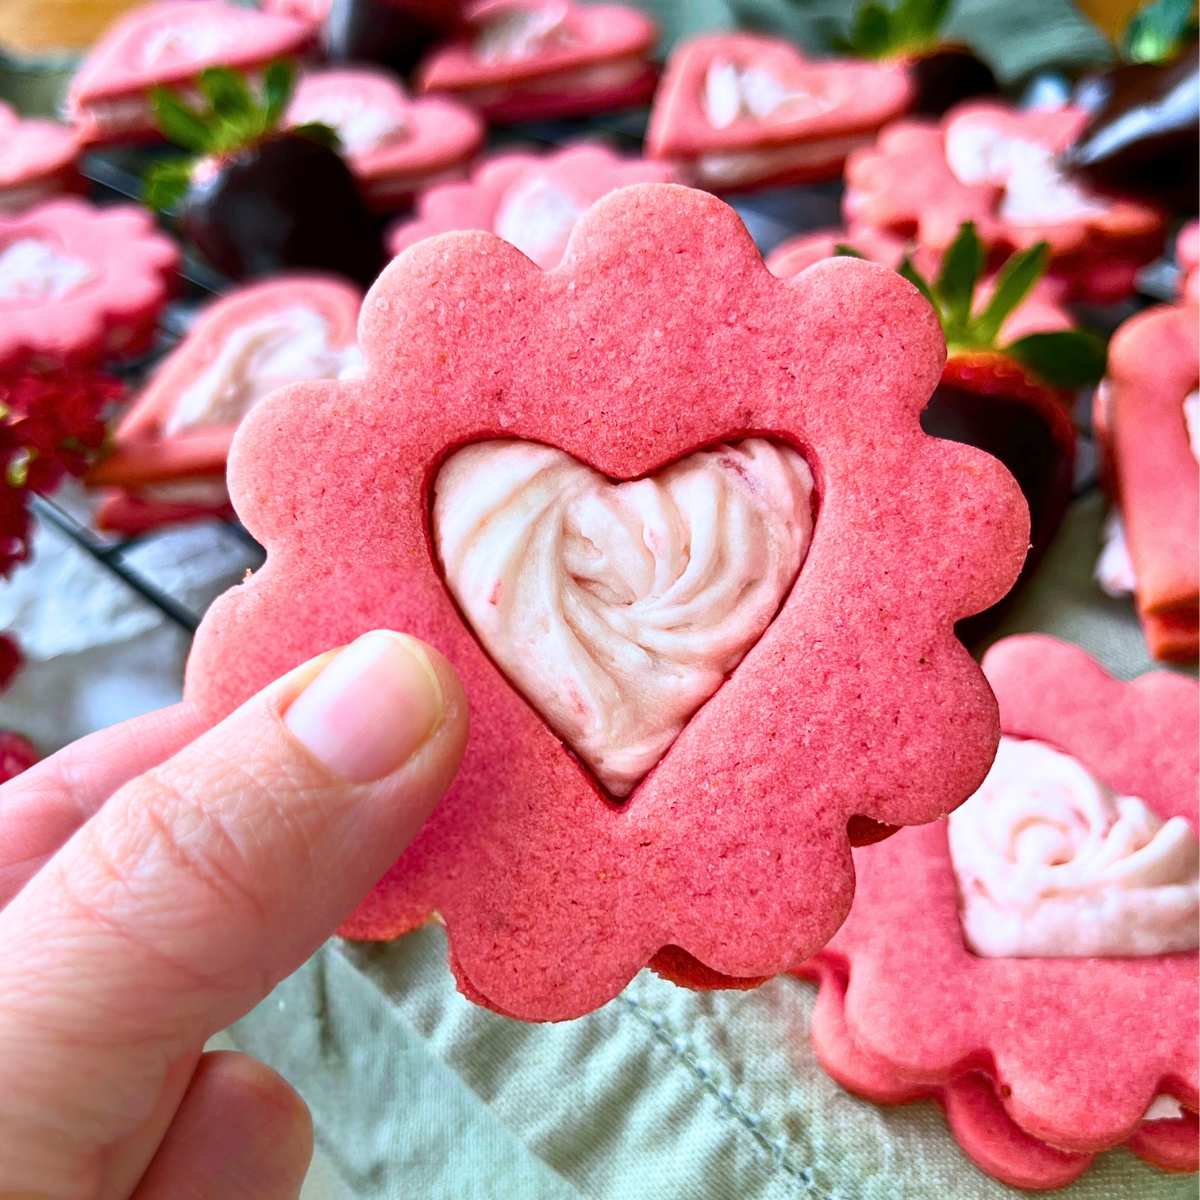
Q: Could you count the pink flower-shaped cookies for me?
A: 5